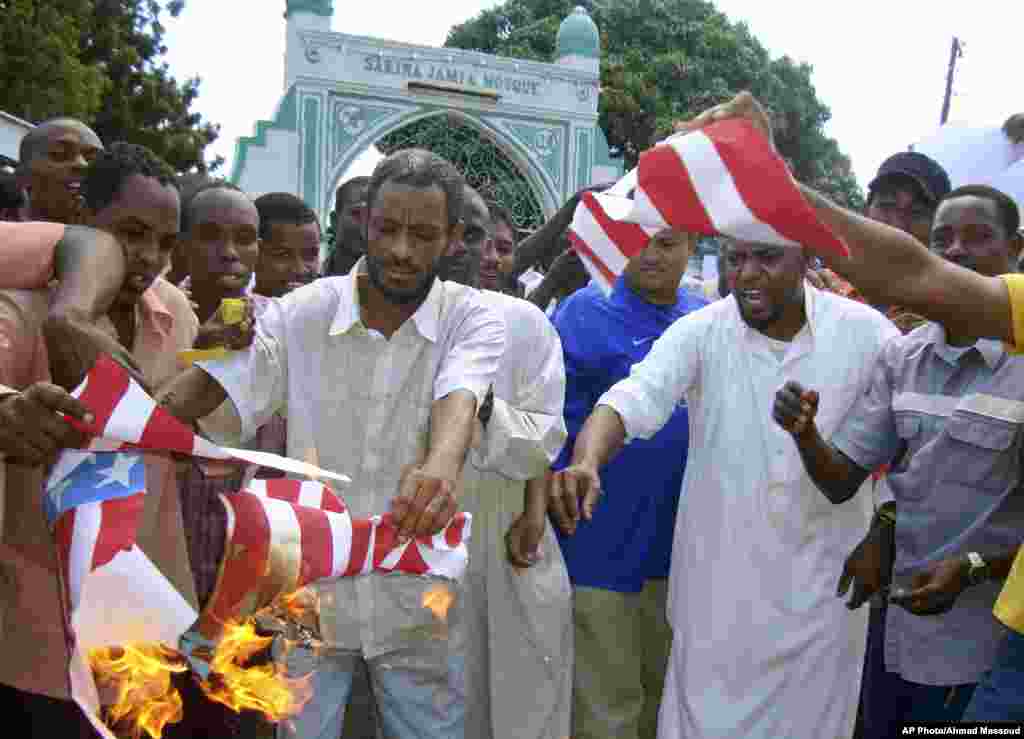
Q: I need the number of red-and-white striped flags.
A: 3